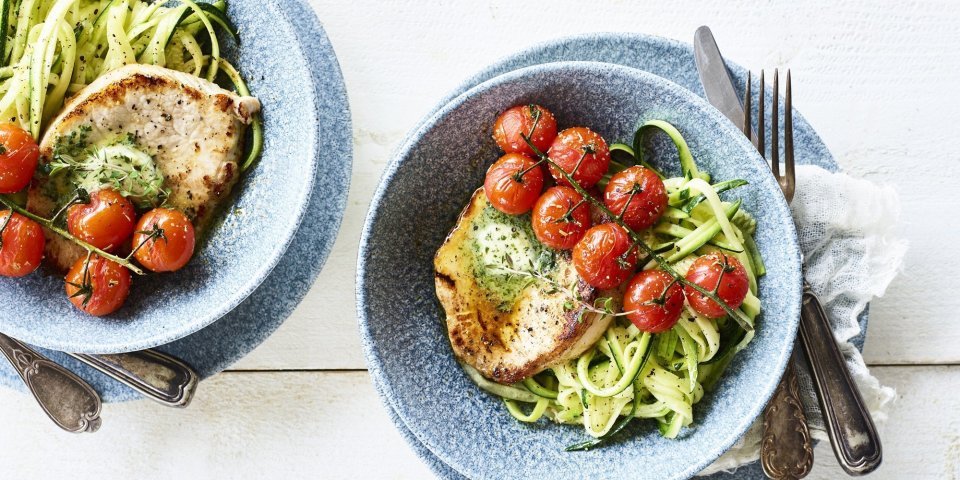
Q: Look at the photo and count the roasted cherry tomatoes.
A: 13